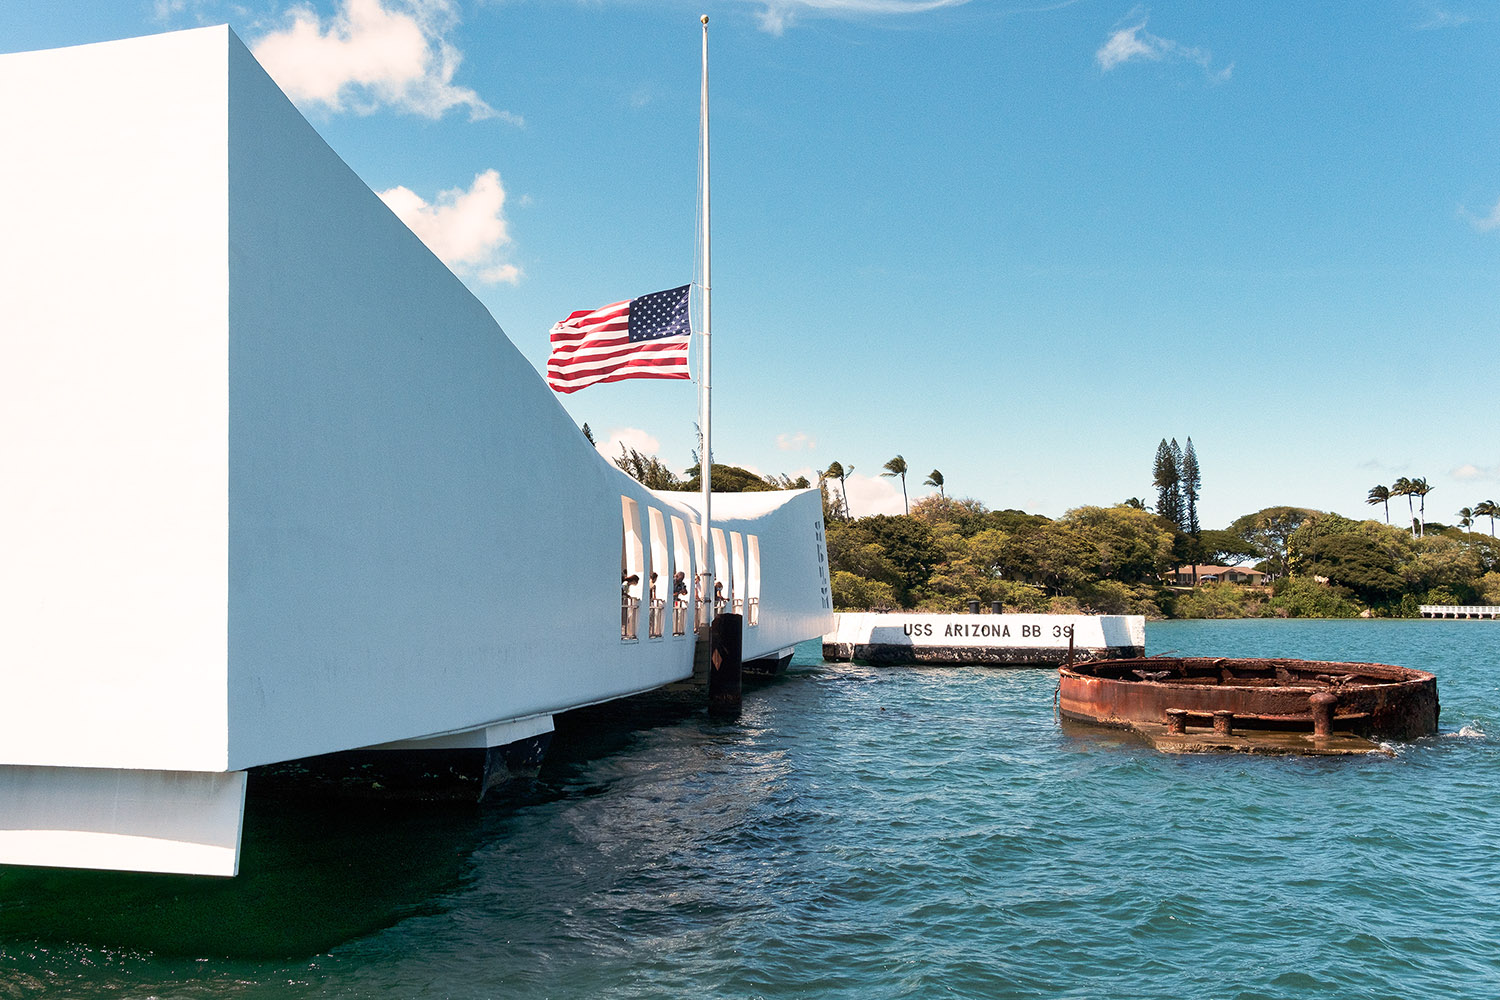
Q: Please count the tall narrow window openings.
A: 7